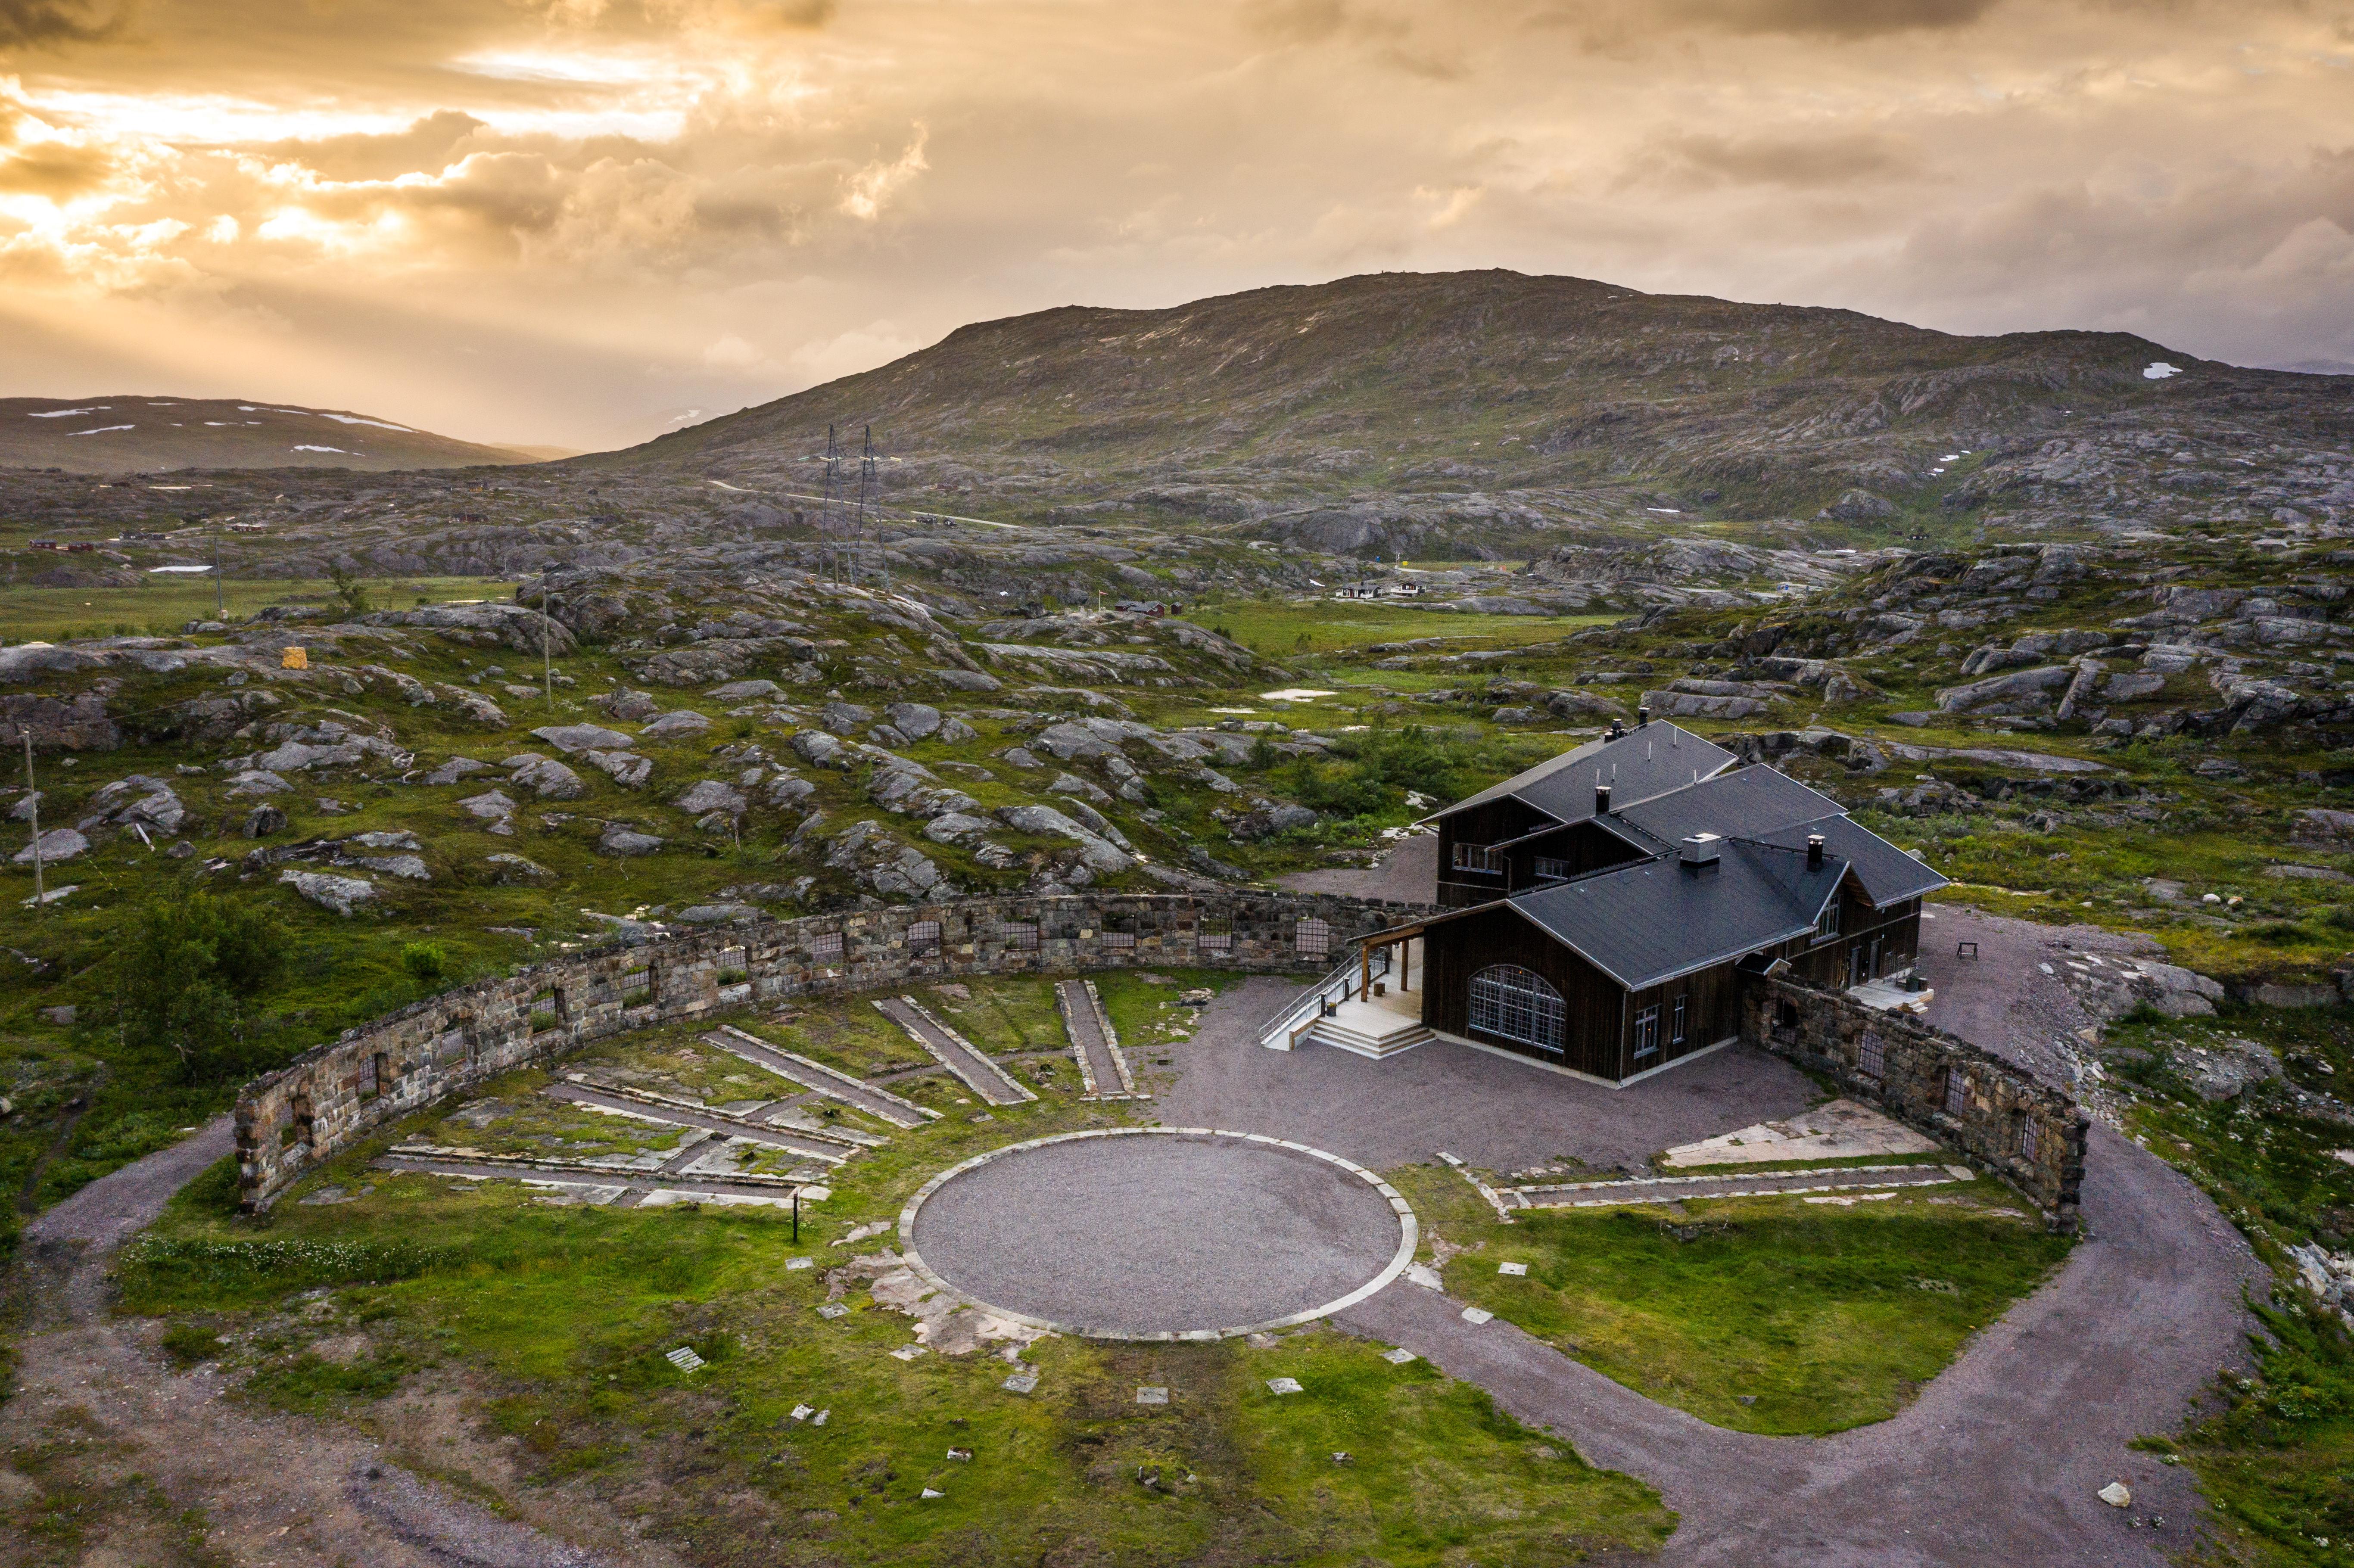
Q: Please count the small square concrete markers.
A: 9